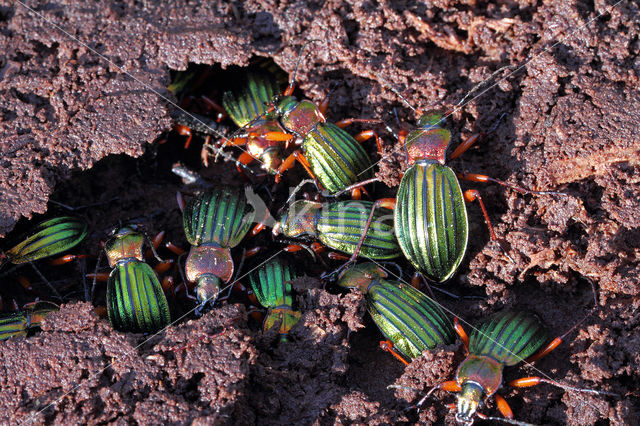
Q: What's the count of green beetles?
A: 11